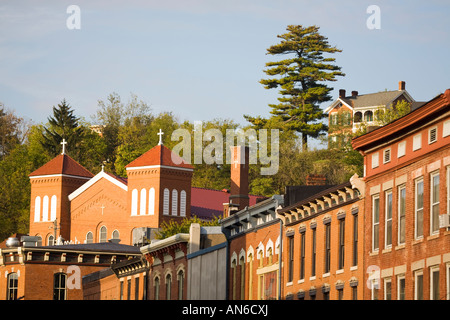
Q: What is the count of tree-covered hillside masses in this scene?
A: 1